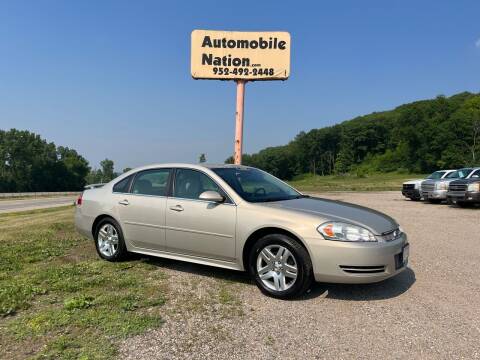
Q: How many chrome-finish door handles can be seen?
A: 2